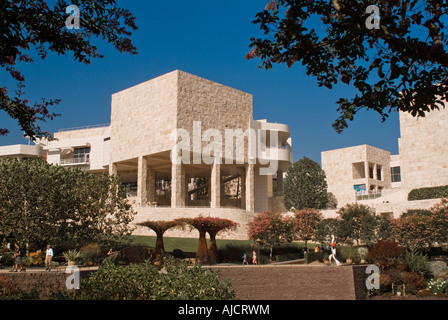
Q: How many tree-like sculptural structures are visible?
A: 3